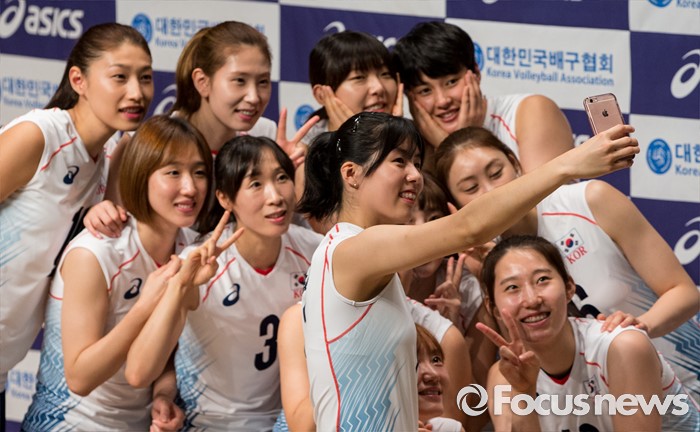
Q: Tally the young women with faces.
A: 11